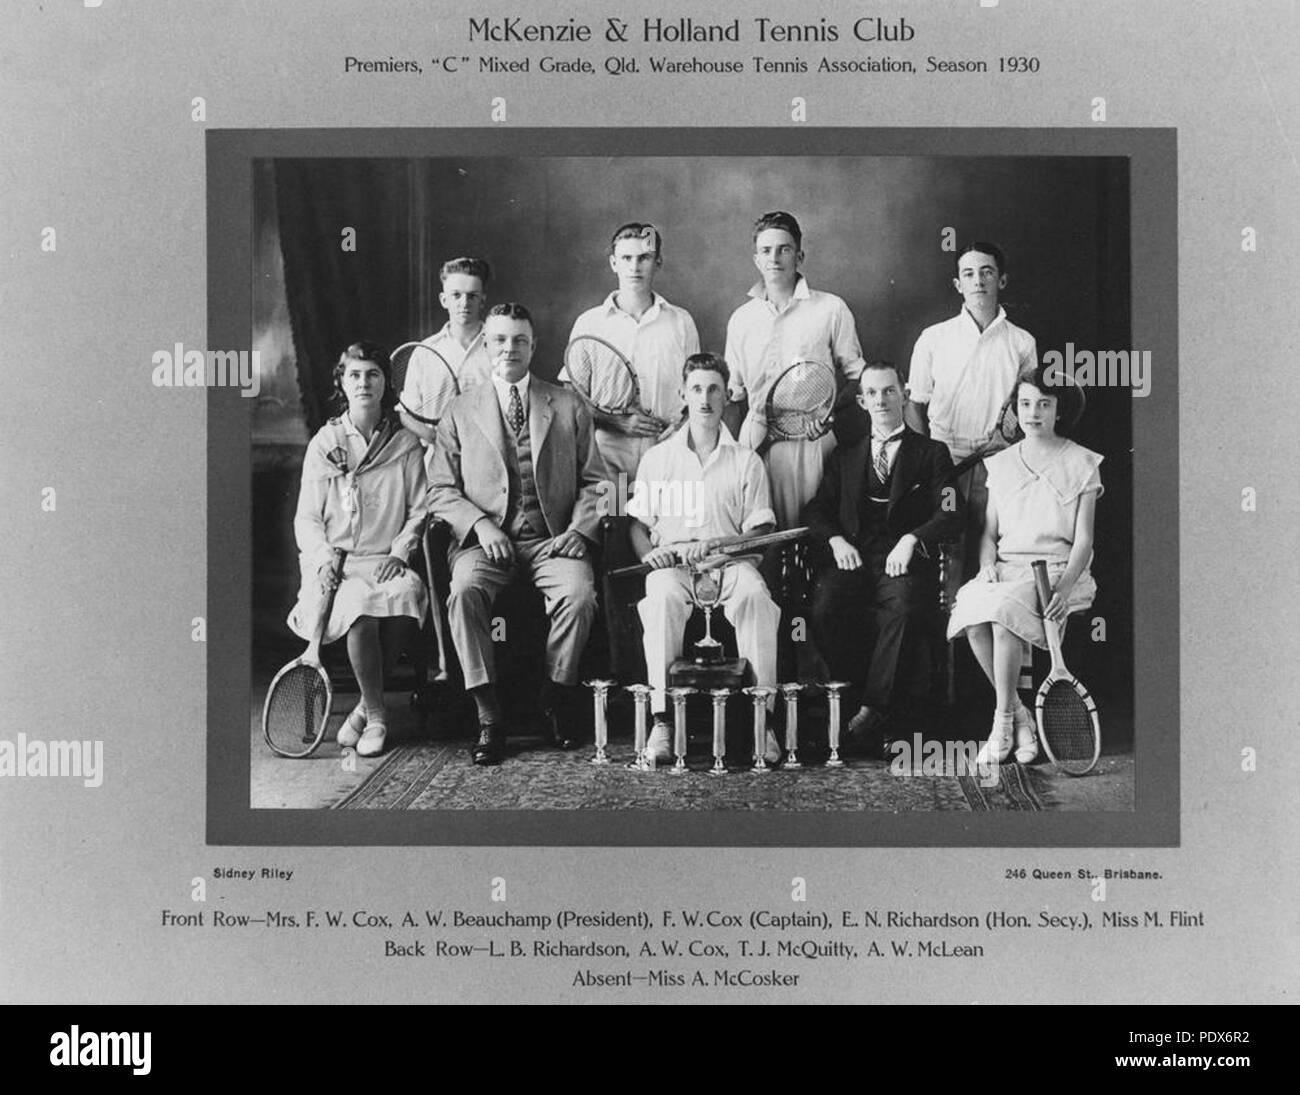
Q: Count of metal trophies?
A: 8